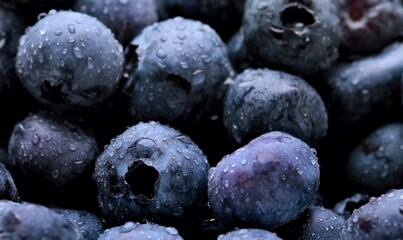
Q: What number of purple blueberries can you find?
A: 1